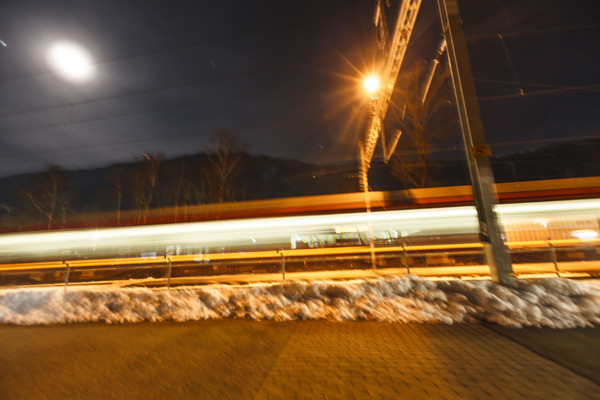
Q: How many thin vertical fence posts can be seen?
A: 5